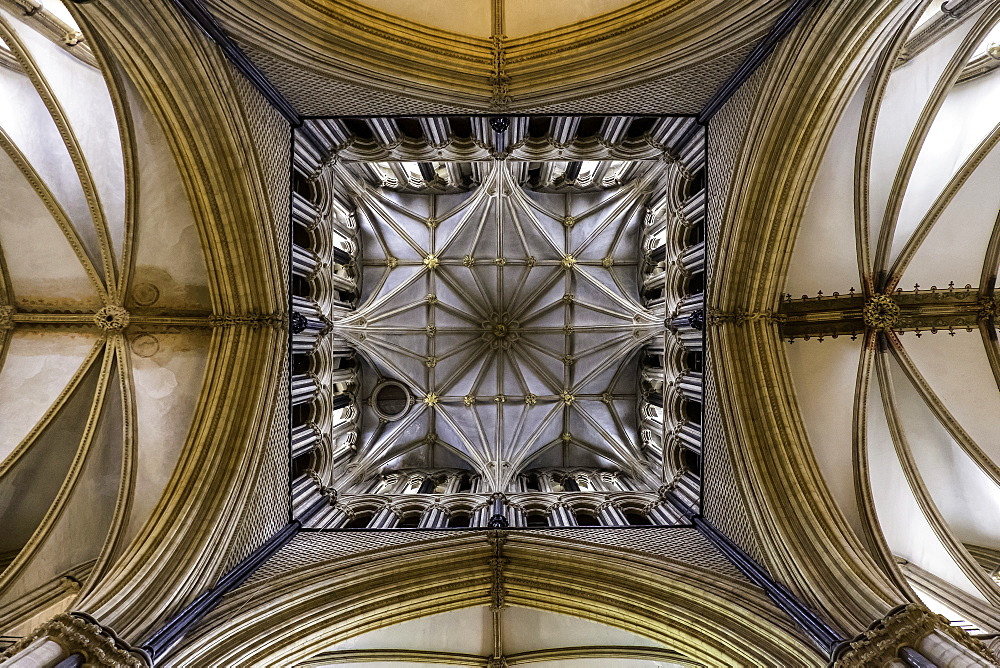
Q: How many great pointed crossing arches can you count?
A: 4